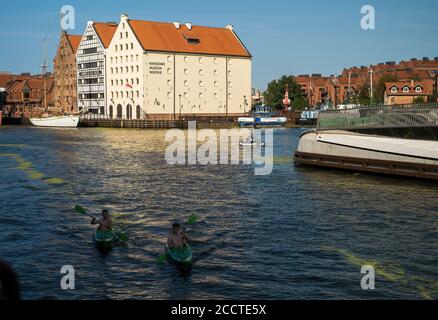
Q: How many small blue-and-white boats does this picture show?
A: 1